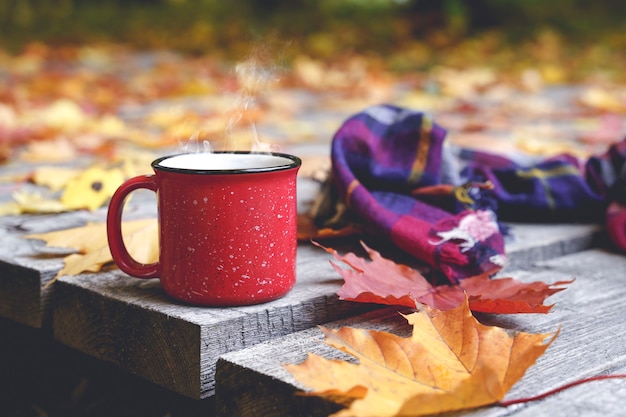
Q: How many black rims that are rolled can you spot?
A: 1